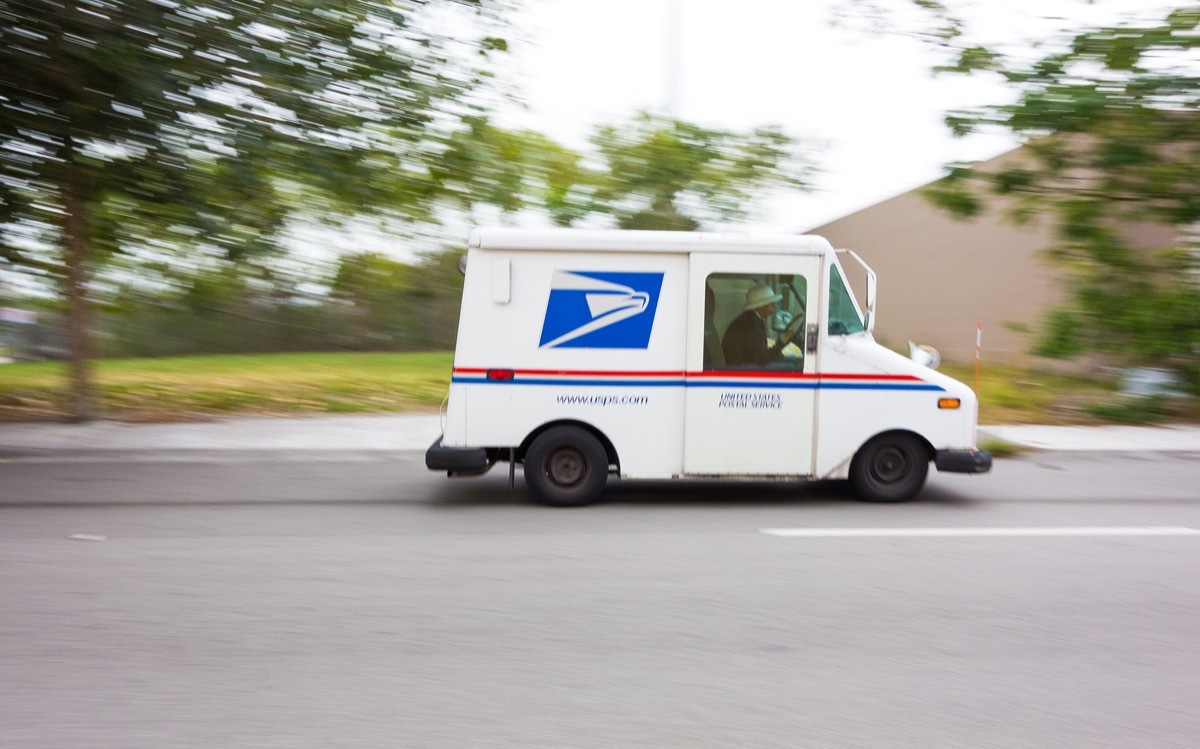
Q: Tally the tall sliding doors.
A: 1